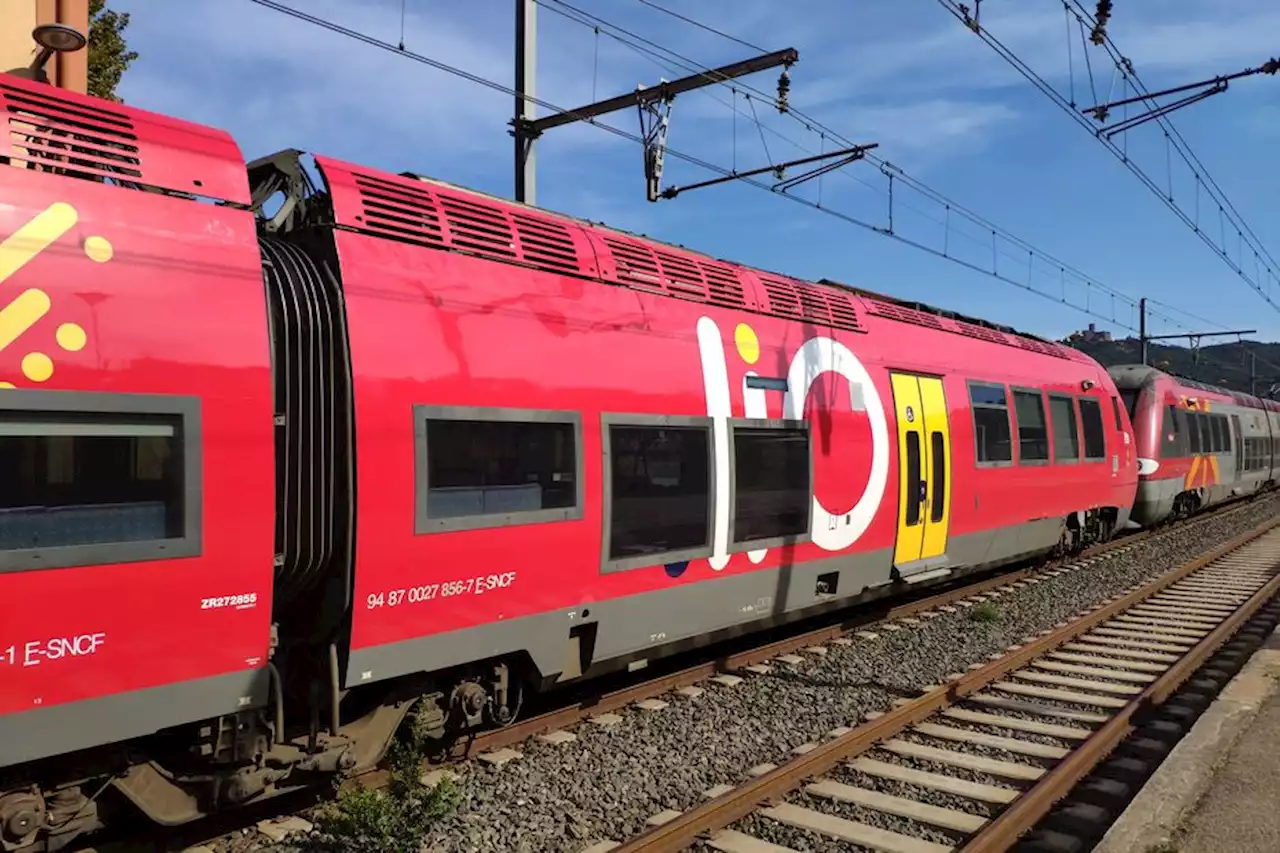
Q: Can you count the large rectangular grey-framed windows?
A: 4